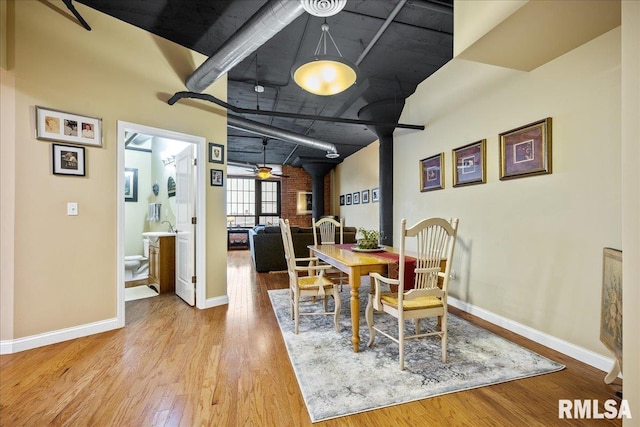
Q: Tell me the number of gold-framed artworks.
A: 3